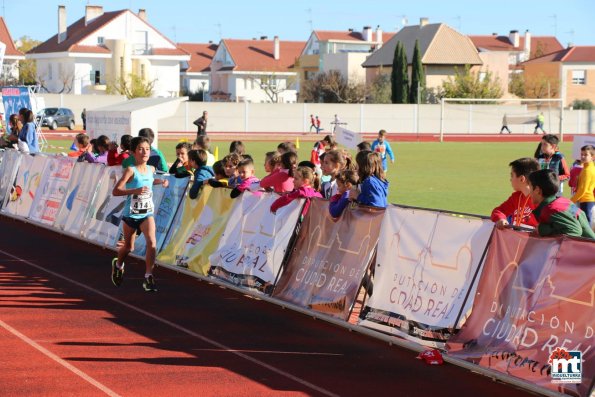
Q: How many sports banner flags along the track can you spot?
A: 11